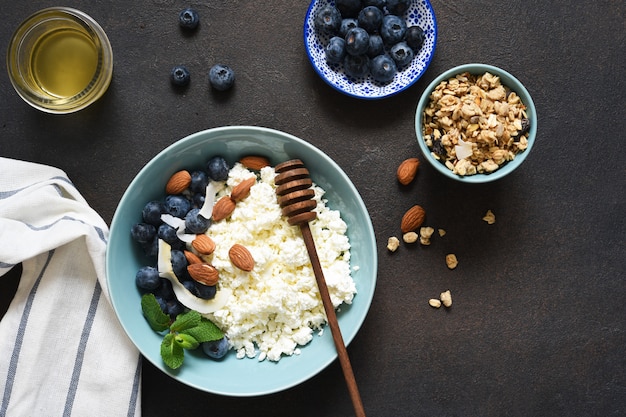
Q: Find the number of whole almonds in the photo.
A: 10